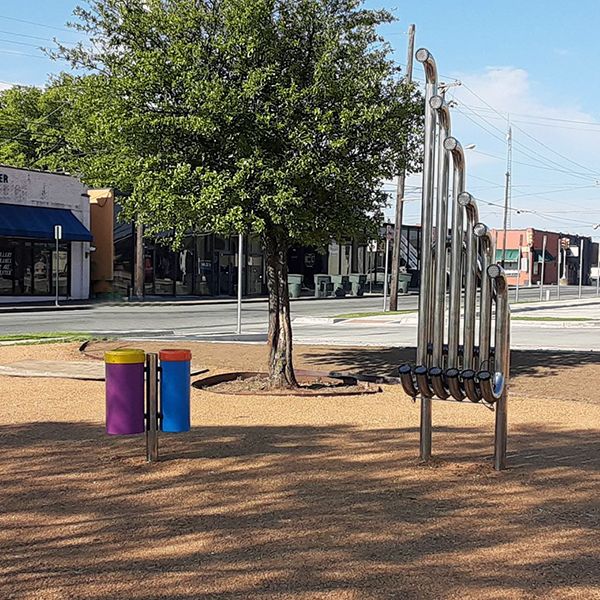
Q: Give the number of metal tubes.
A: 6